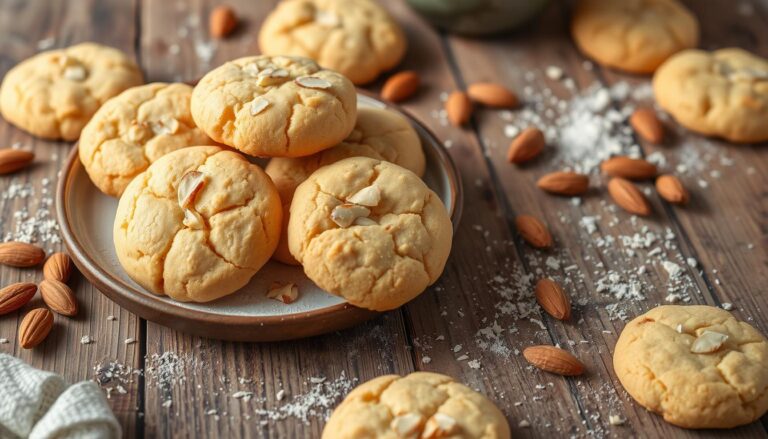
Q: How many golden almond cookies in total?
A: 11